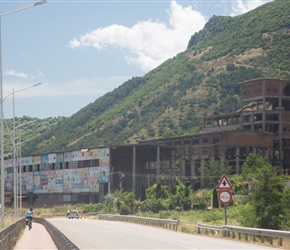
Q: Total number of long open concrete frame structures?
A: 1